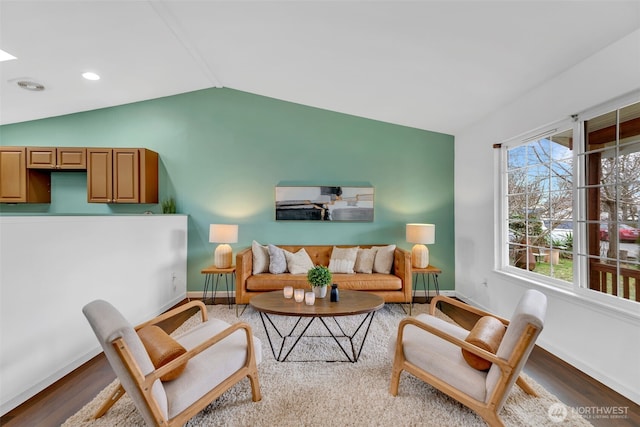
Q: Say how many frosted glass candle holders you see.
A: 3